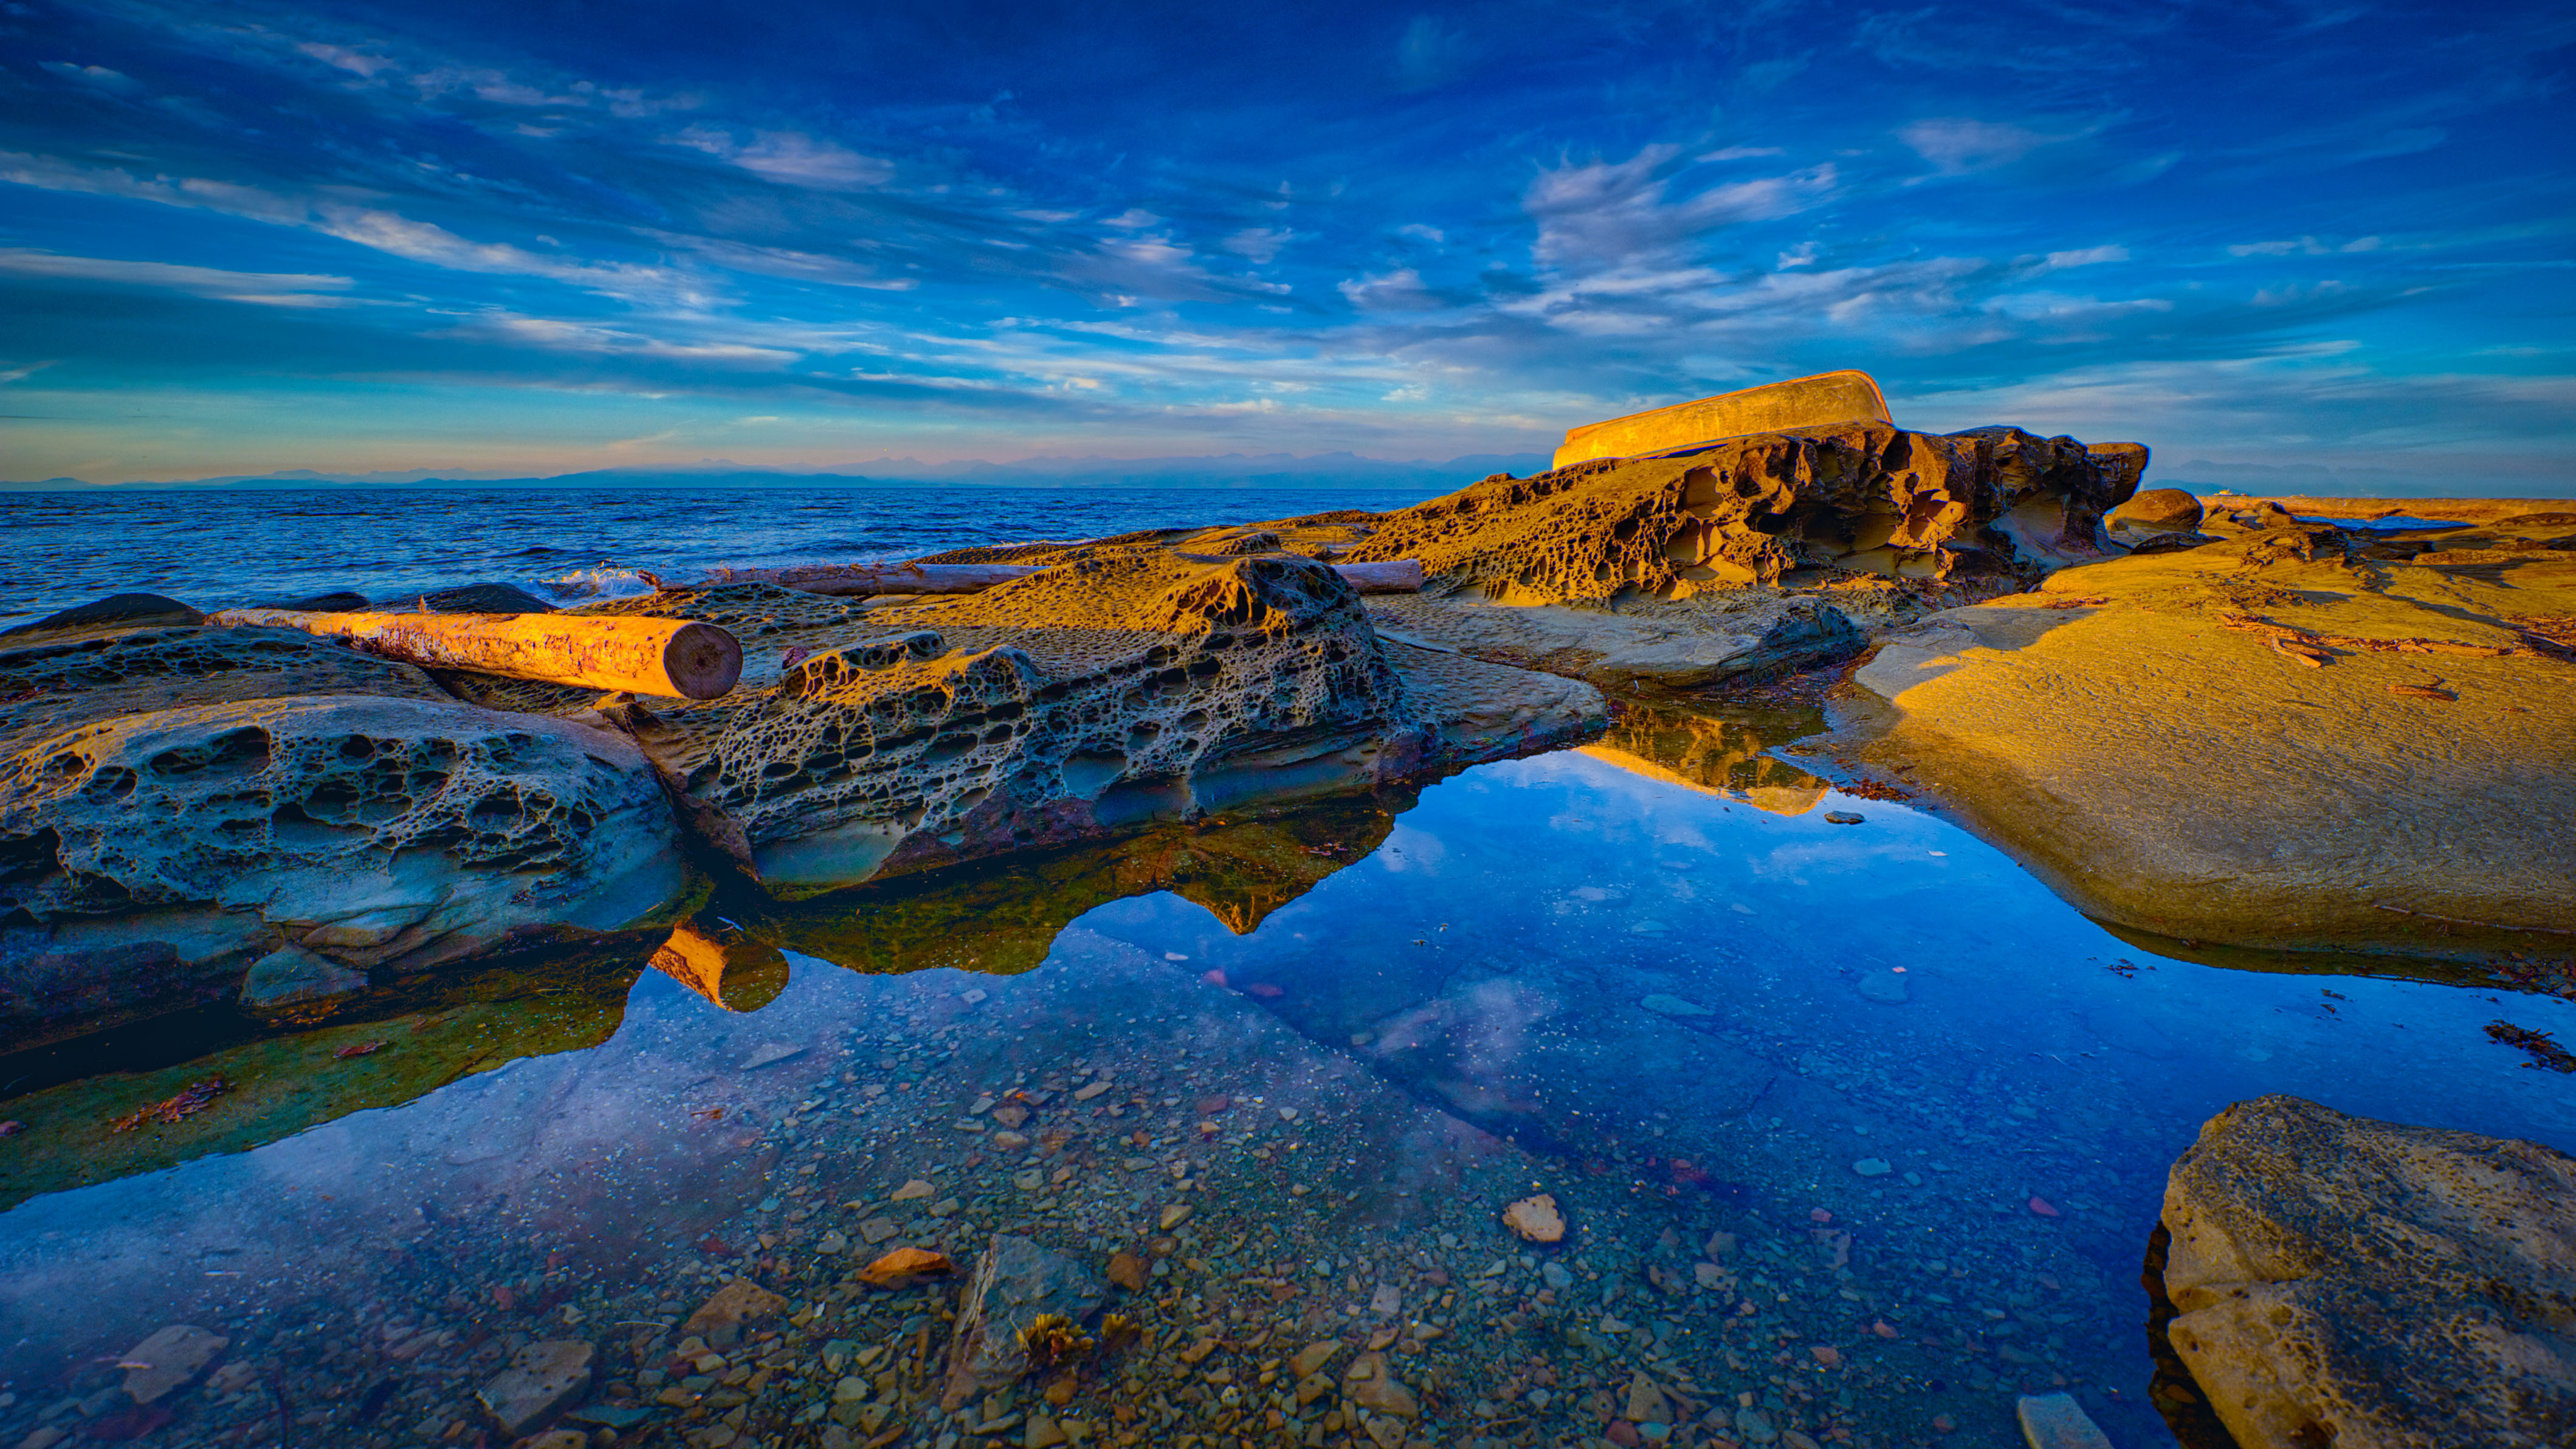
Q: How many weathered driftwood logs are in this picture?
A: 2